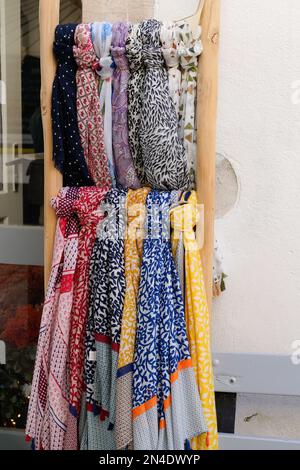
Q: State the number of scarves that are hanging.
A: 14